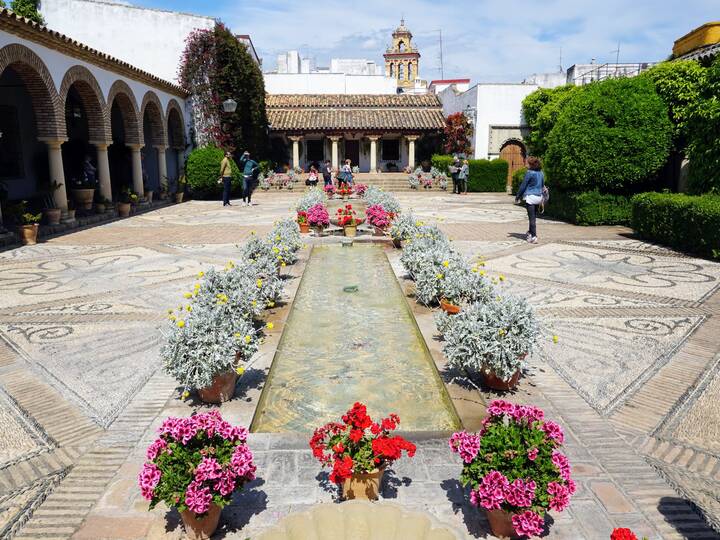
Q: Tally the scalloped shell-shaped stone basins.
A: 1